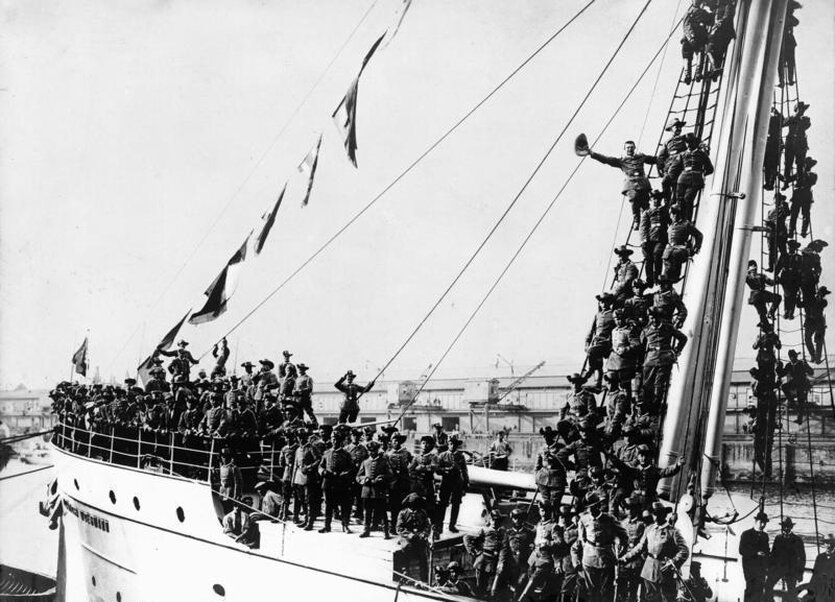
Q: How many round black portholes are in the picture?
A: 7